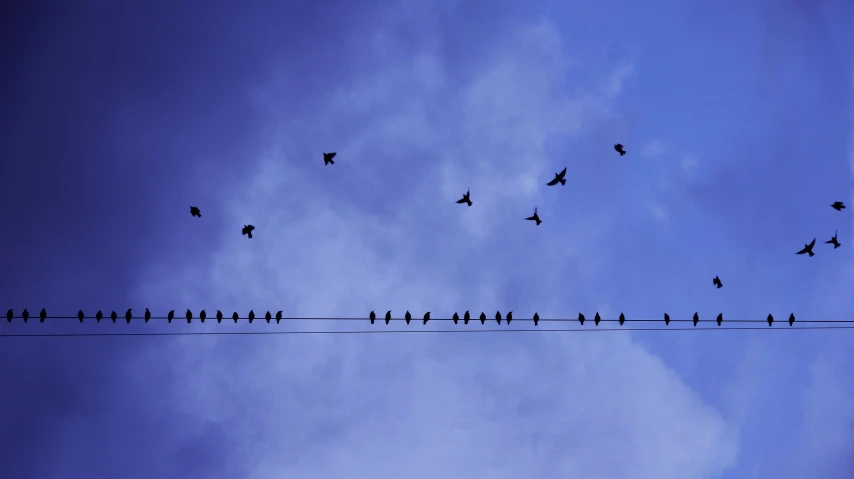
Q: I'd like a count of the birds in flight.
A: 11